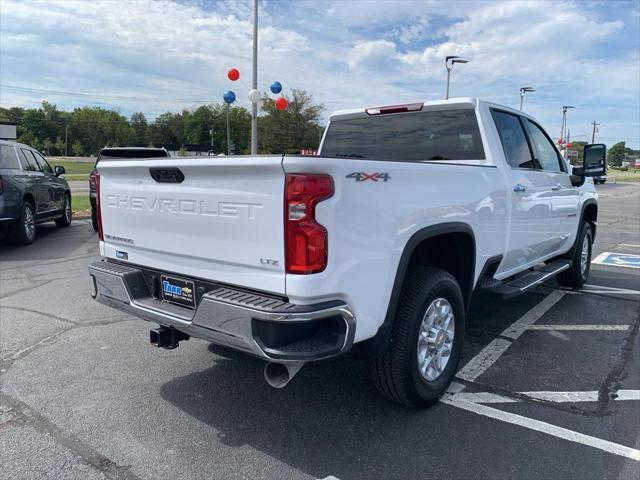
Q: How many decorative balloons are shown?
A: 5